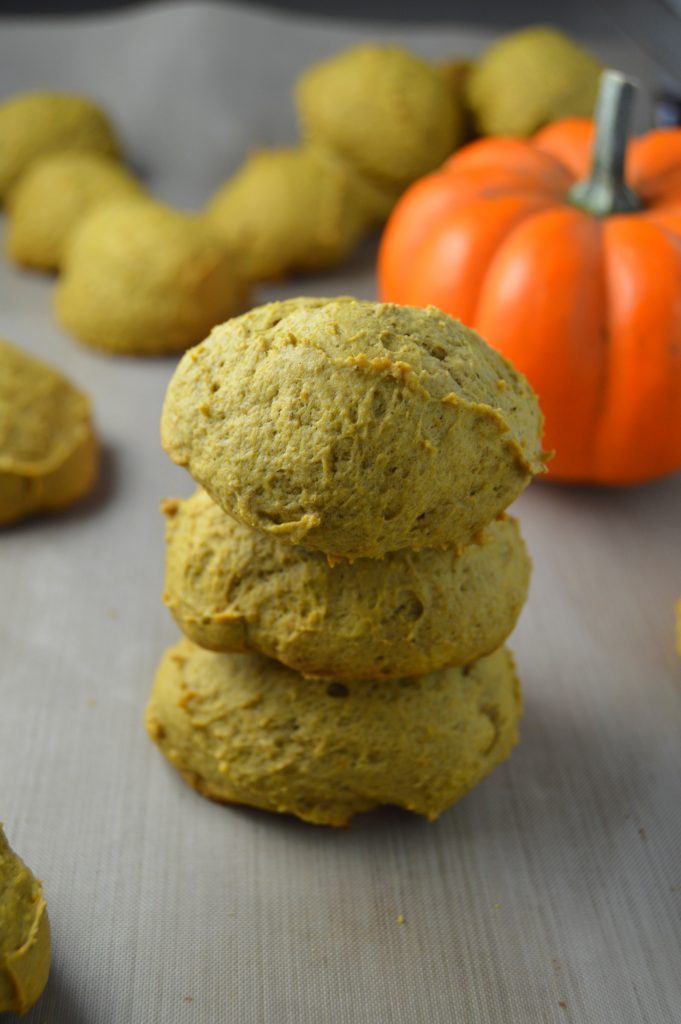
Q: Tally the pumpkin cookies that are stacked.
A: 3